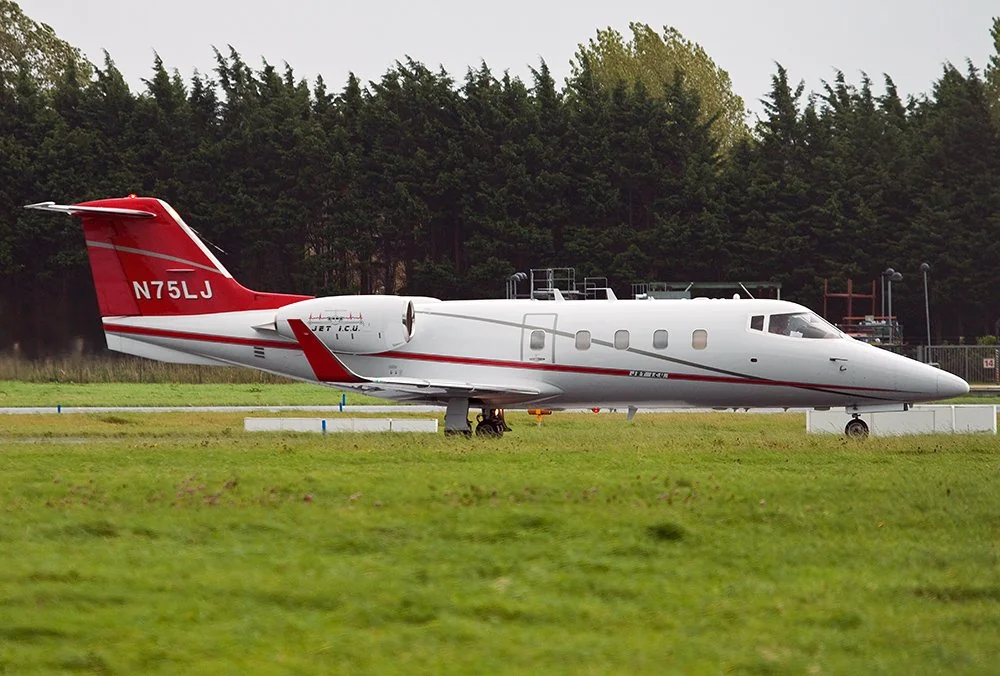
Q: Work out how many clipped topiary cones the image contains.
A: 0